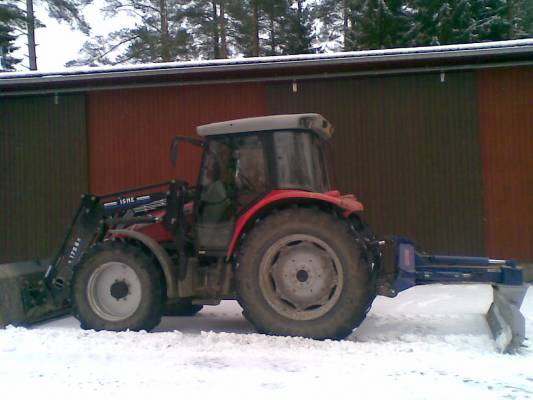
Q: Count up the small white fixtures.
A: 3